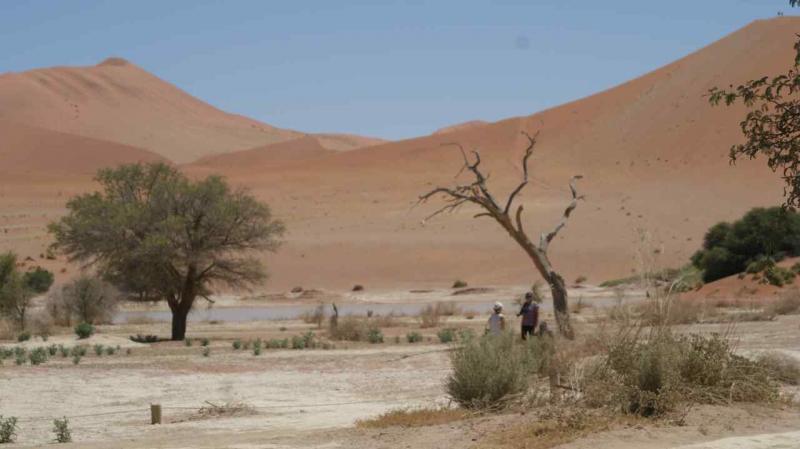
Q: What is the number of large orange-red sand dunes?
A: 2